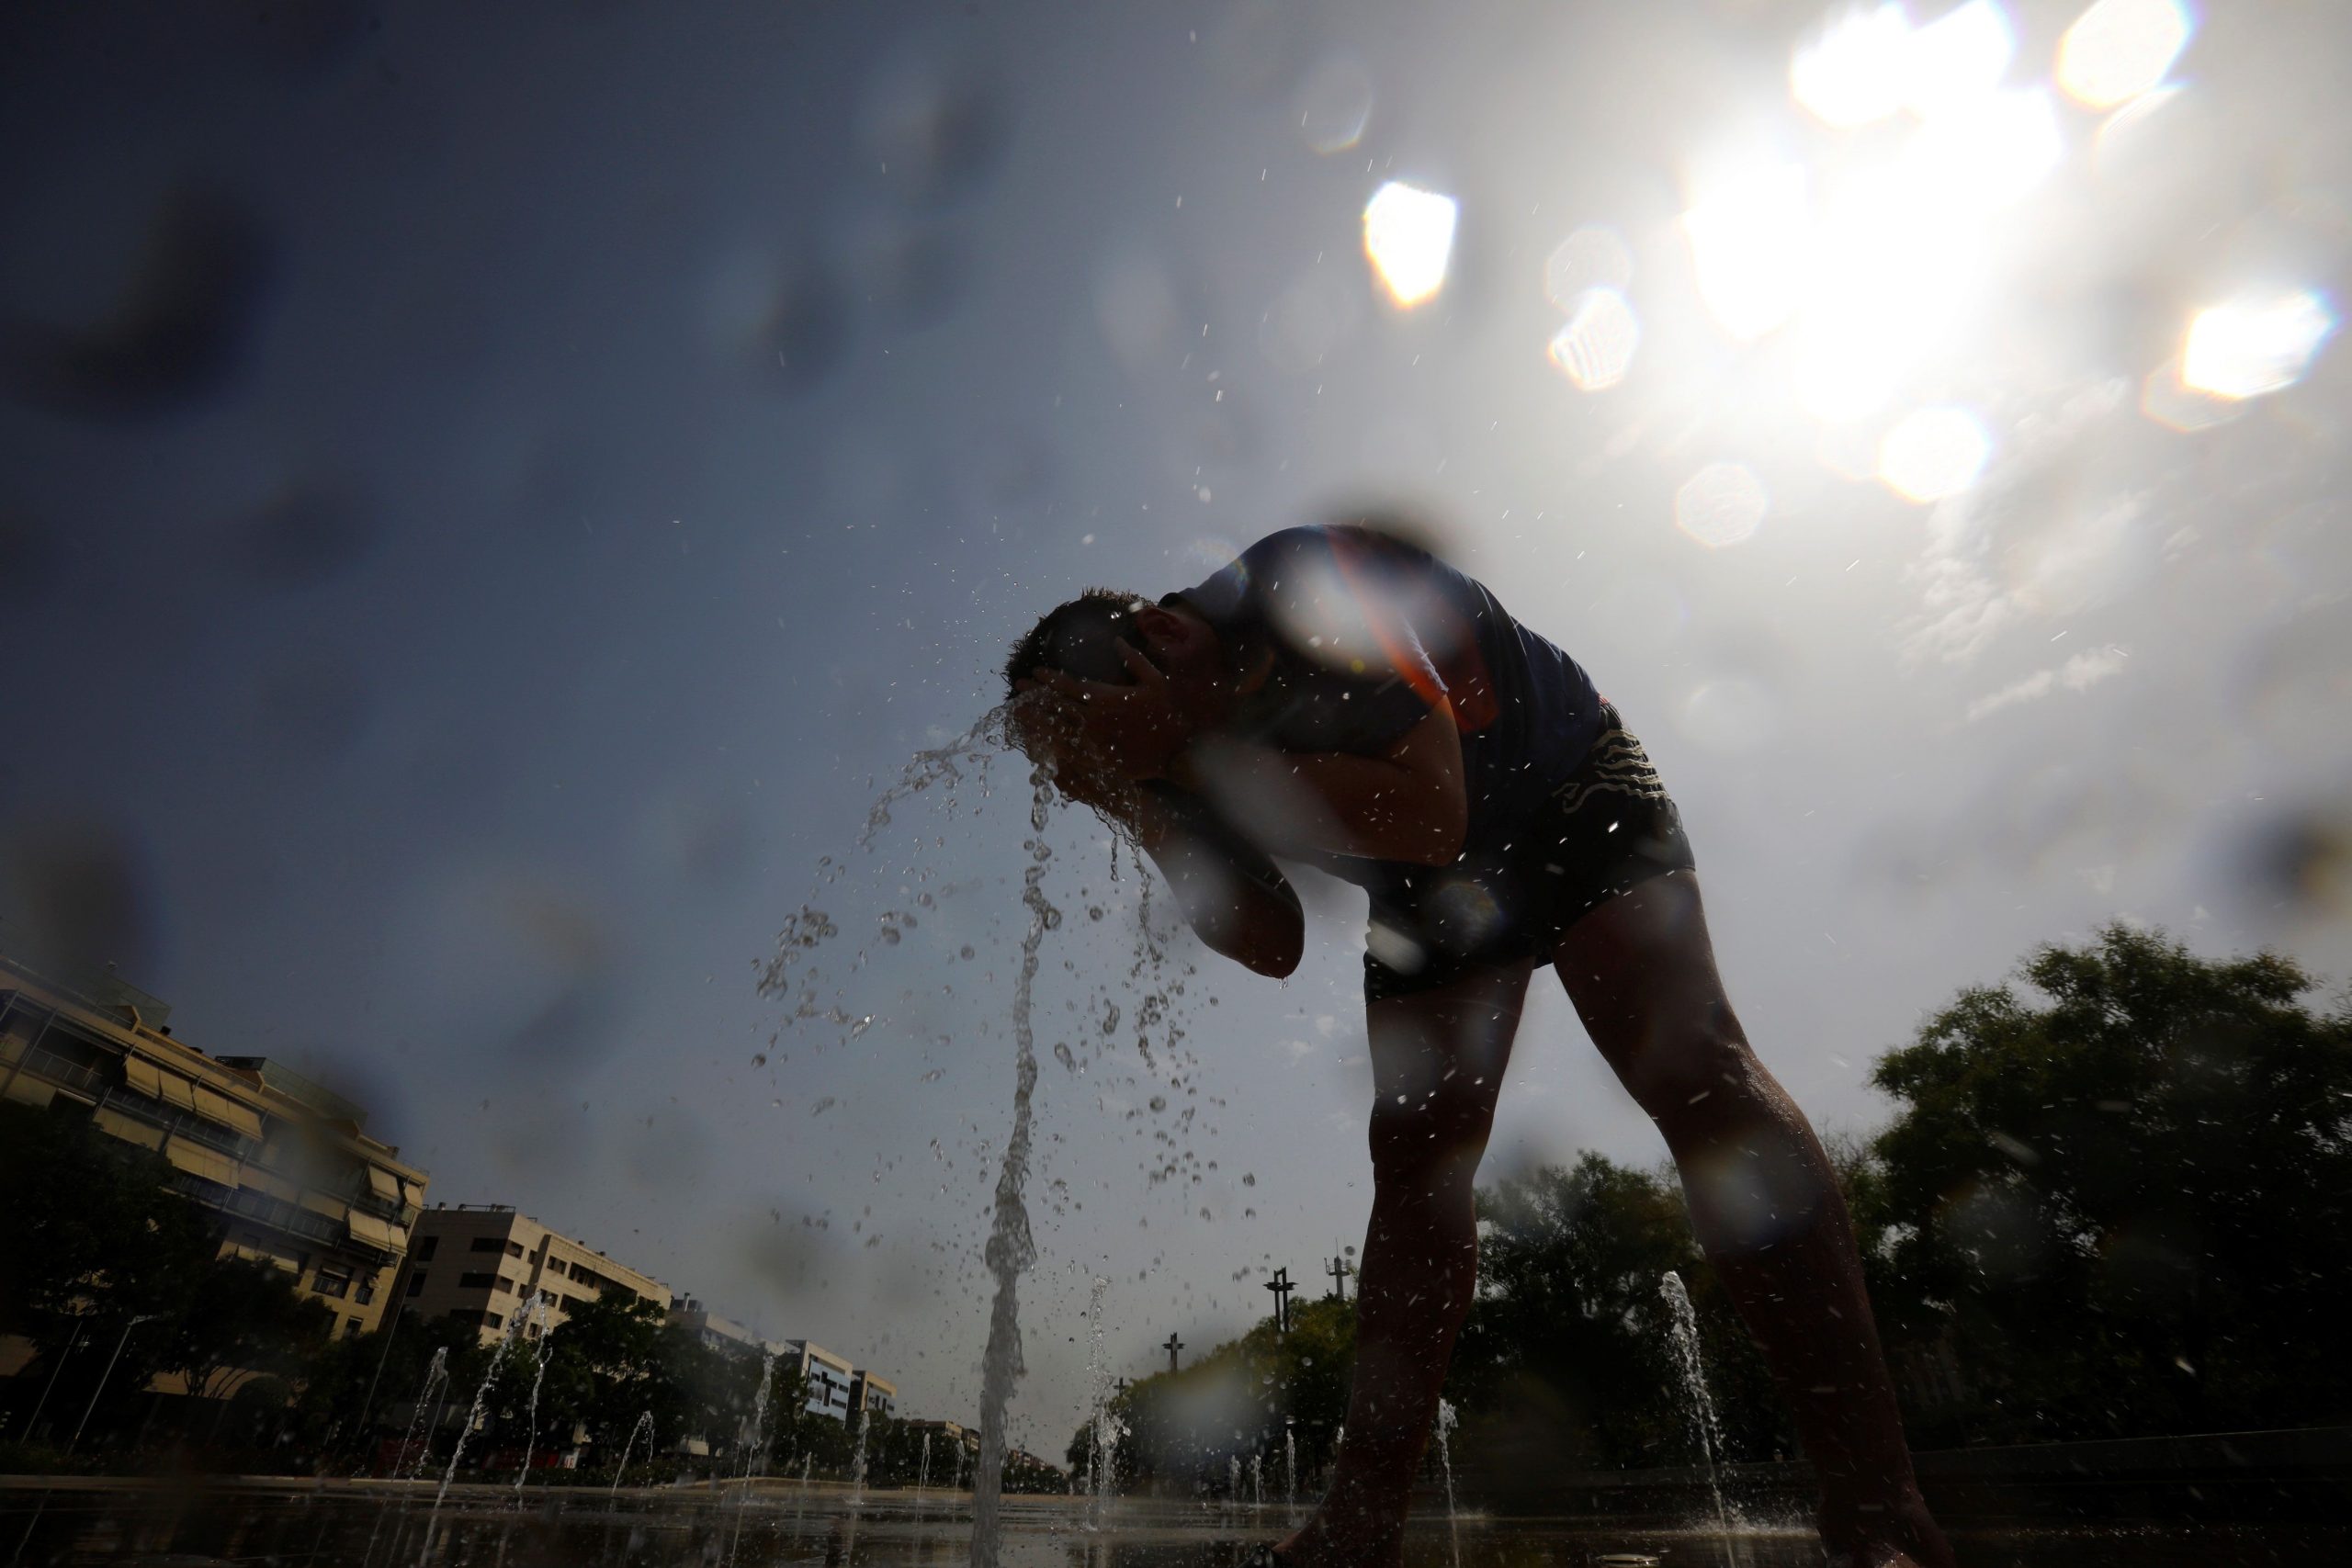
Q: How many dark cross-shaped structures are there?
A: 3